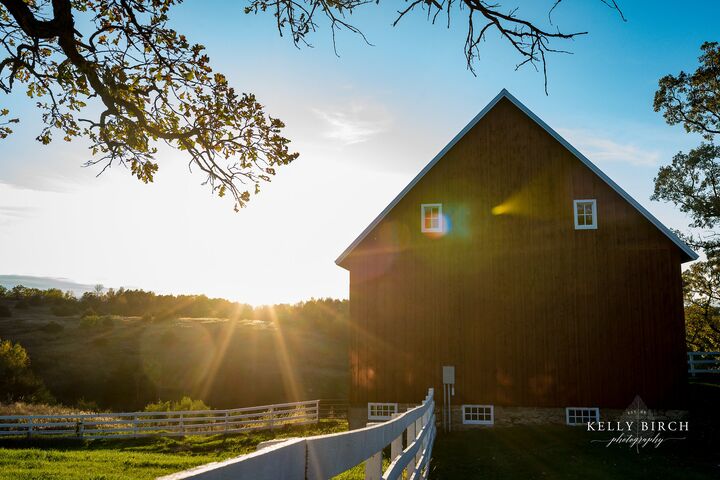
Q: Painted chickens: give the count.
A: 0